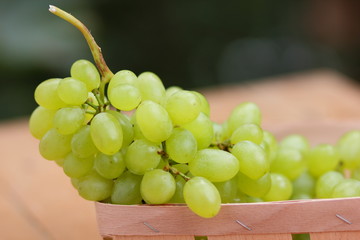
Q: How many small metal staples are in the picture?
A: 3